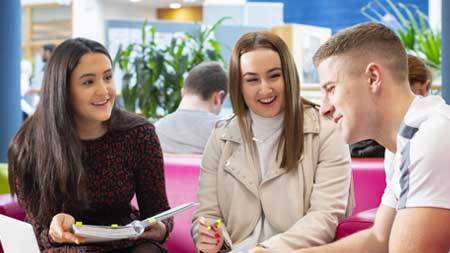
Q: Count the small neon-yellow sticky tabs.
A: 3